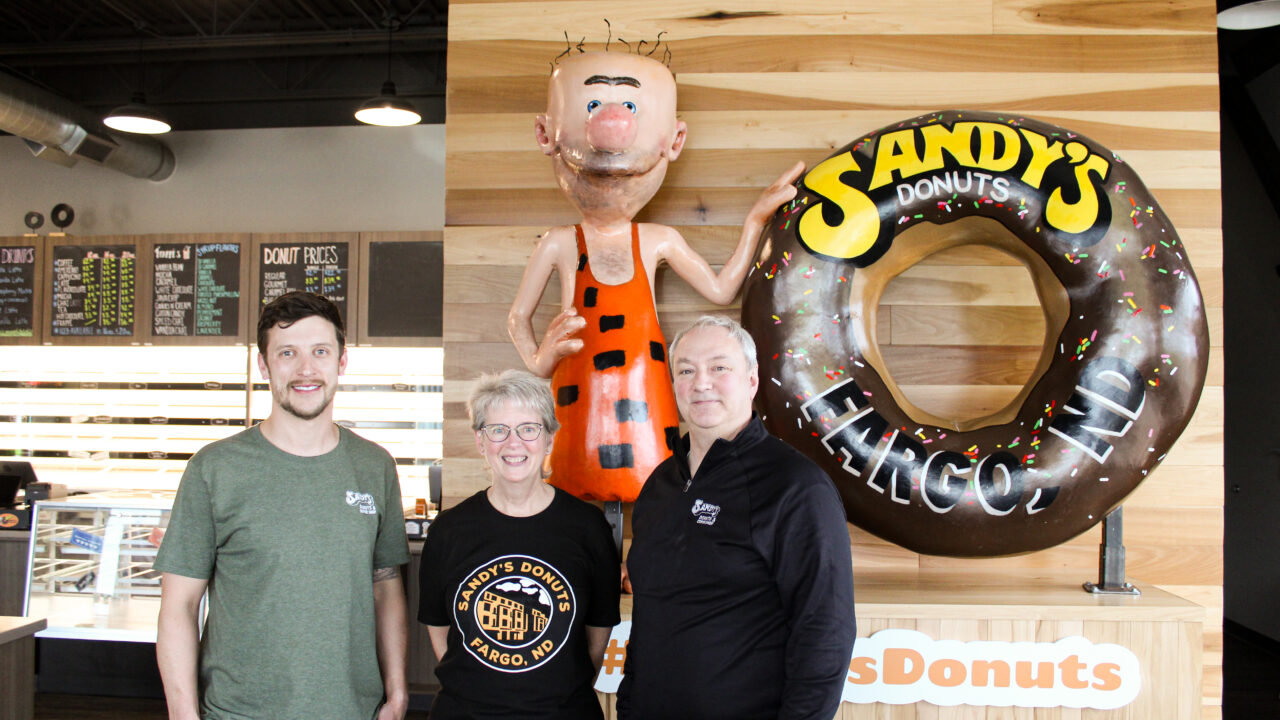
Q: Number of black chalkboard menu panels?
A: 5